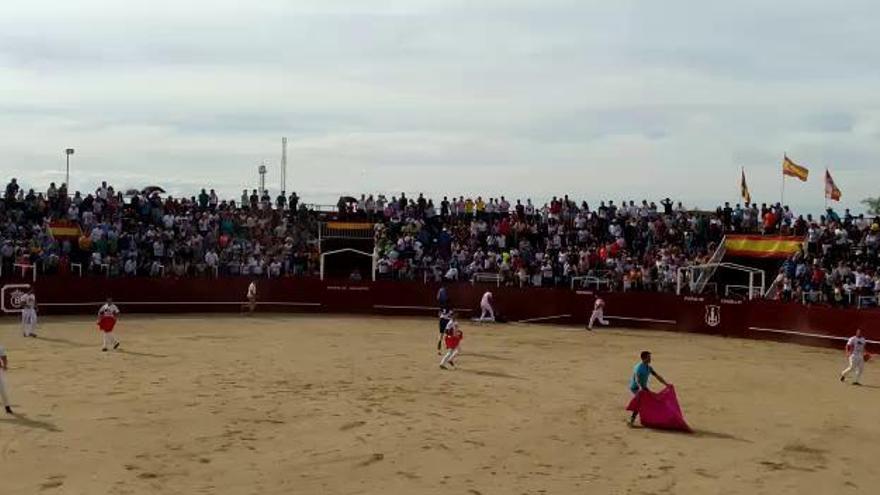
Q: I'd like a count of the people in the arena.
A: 11